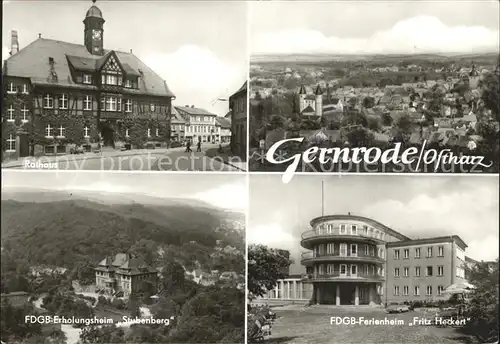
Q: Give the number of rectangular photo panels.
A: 4